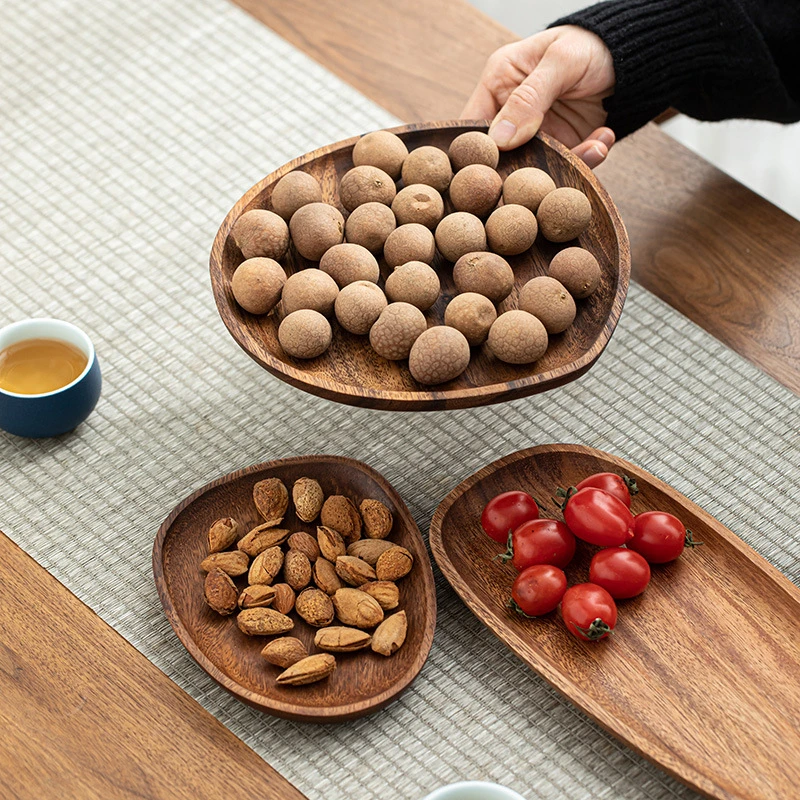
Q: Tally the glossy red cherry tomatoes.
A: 8